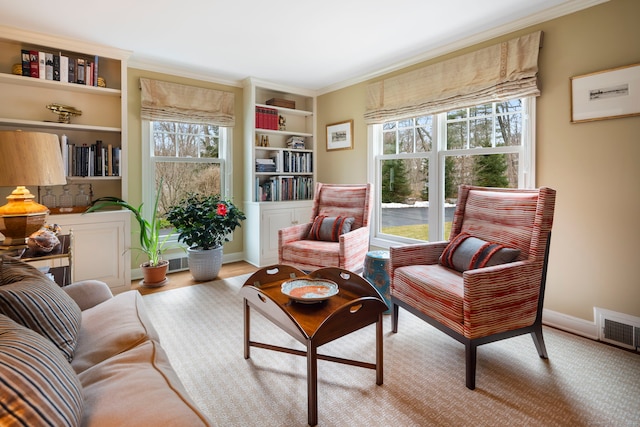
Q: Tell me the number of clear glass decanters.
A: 3